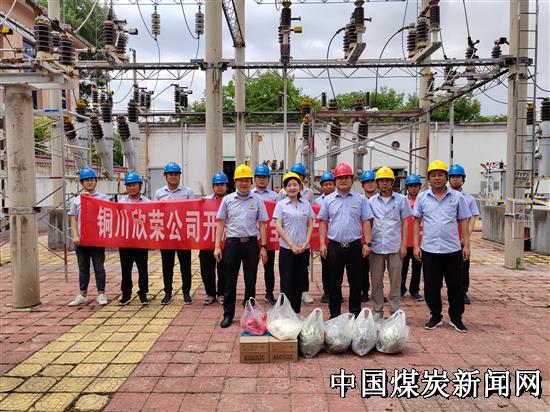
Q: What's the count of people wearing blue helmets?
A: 10